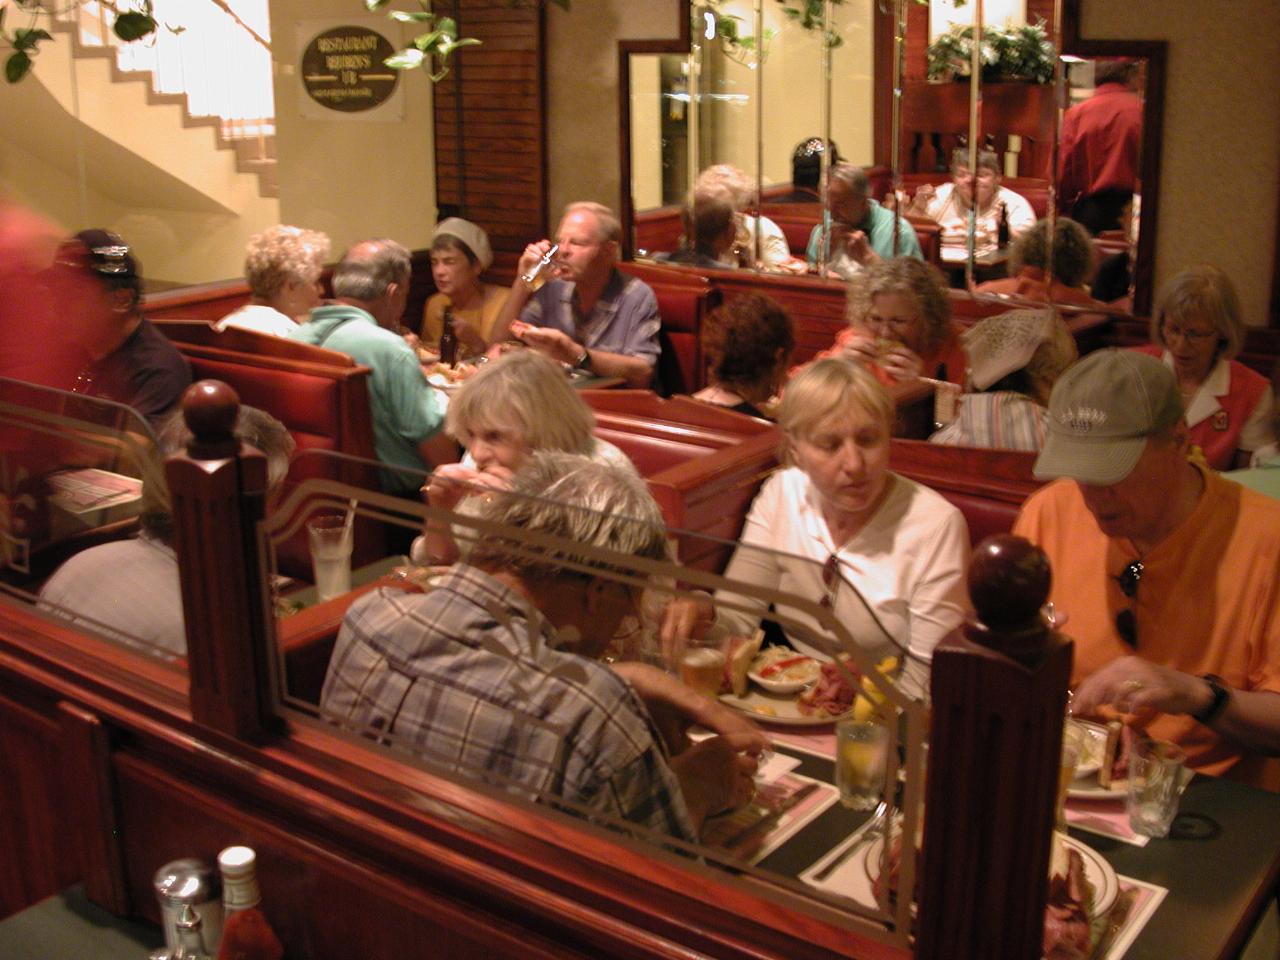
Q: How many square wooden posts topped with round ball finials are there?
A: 2